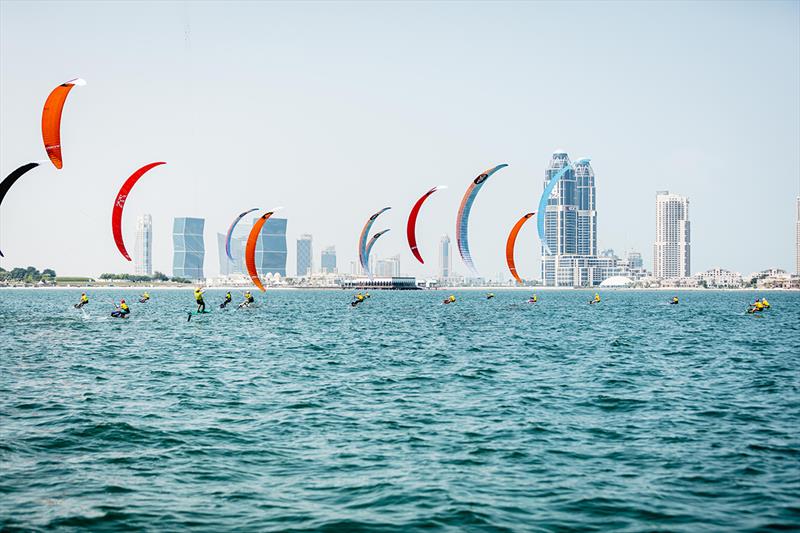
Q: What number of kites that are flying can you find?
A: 11